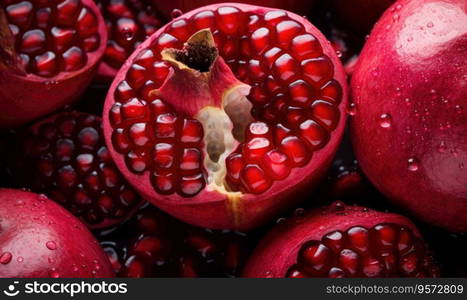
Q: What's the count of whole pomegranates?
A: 2